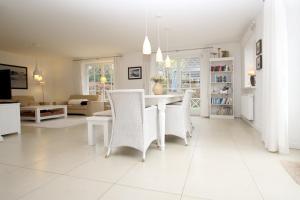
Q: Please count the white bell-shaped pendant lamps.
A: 3